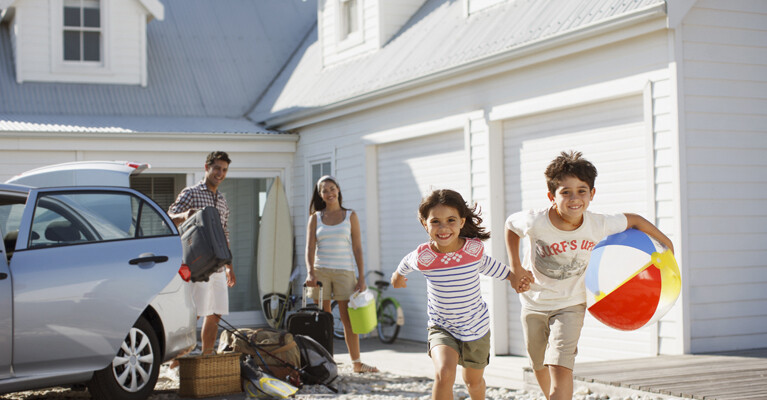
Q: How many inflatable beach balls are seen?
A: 1